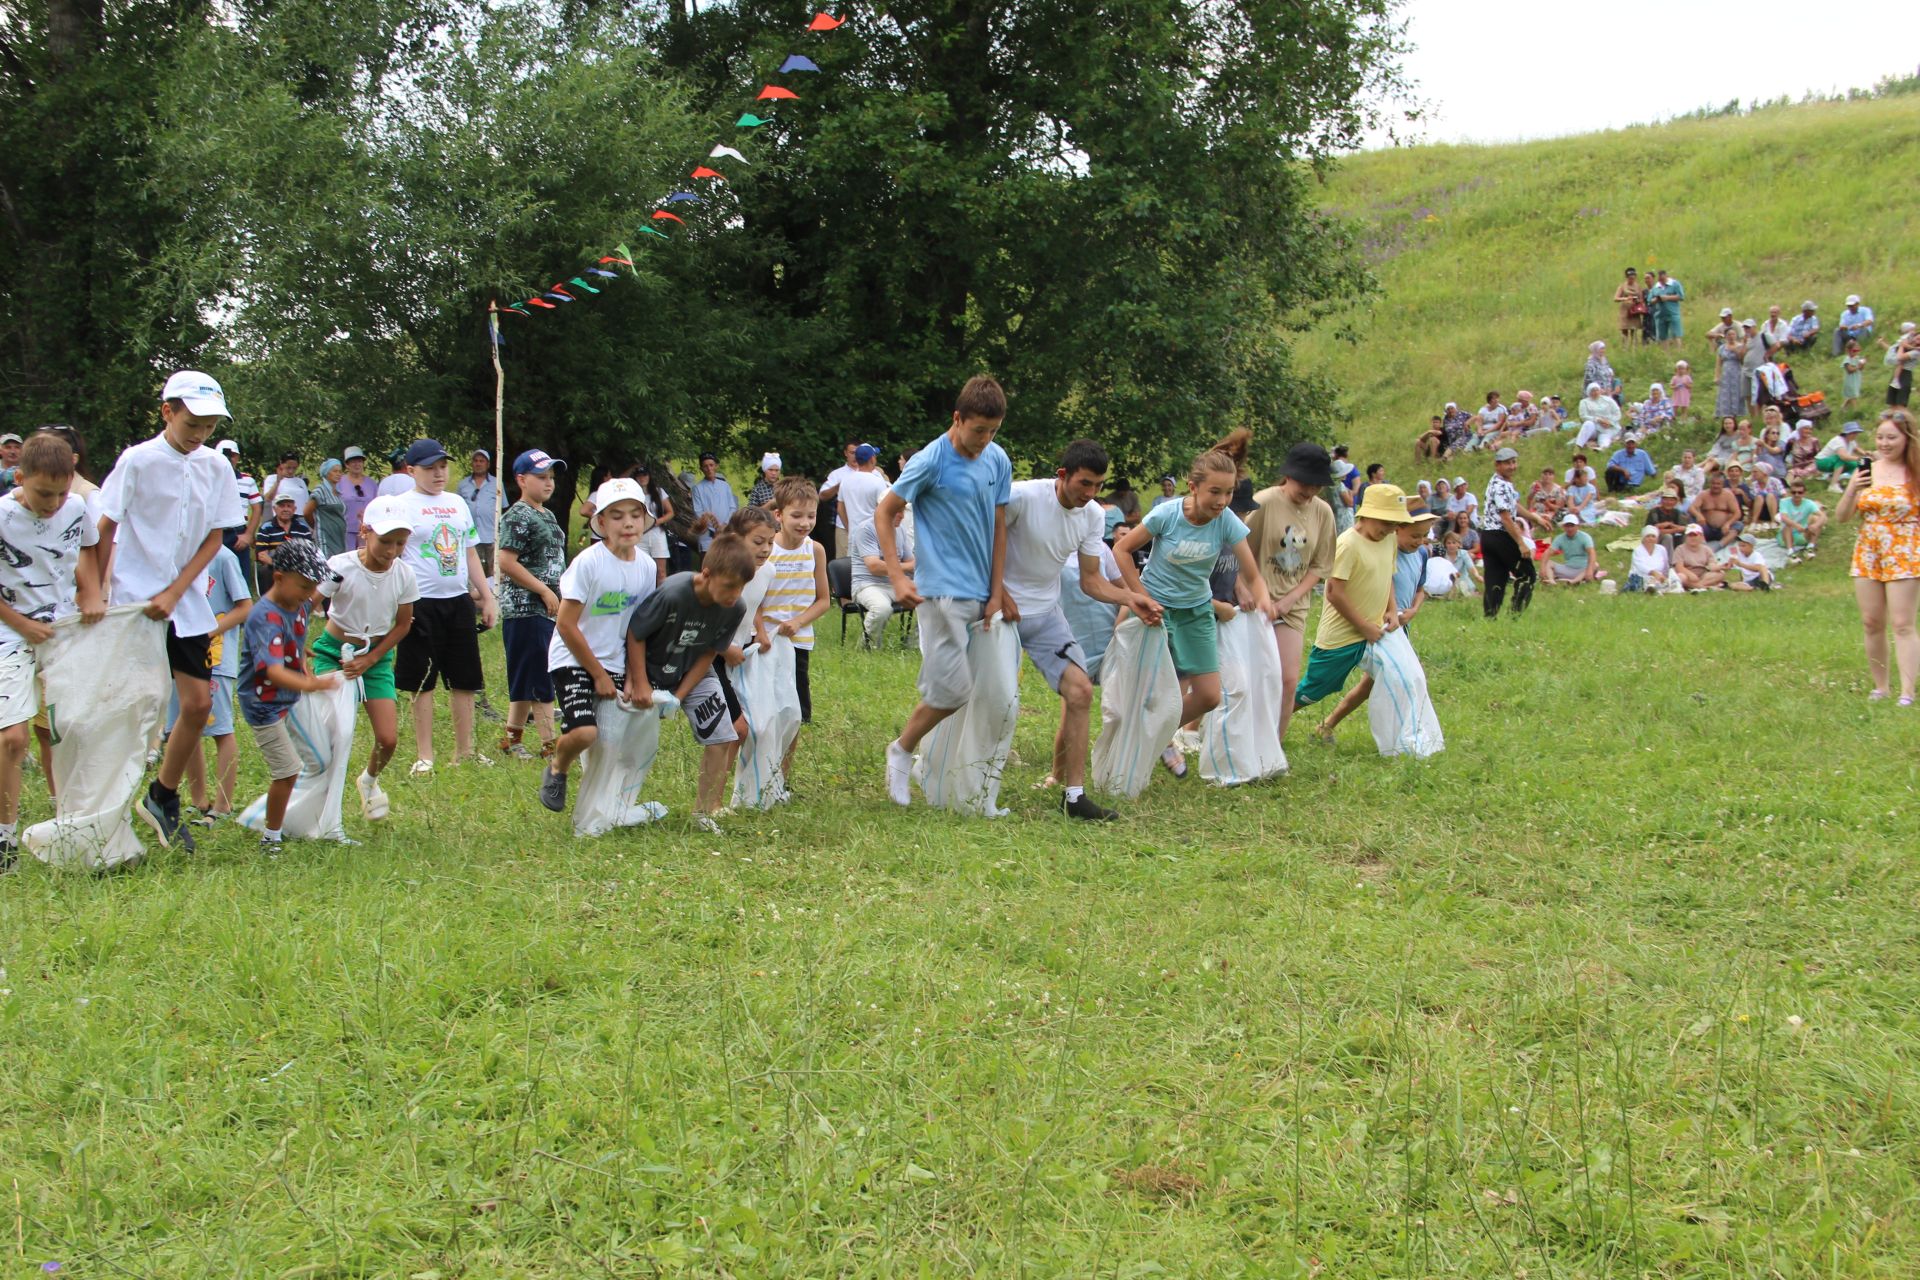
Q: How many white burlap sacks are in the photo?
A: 8